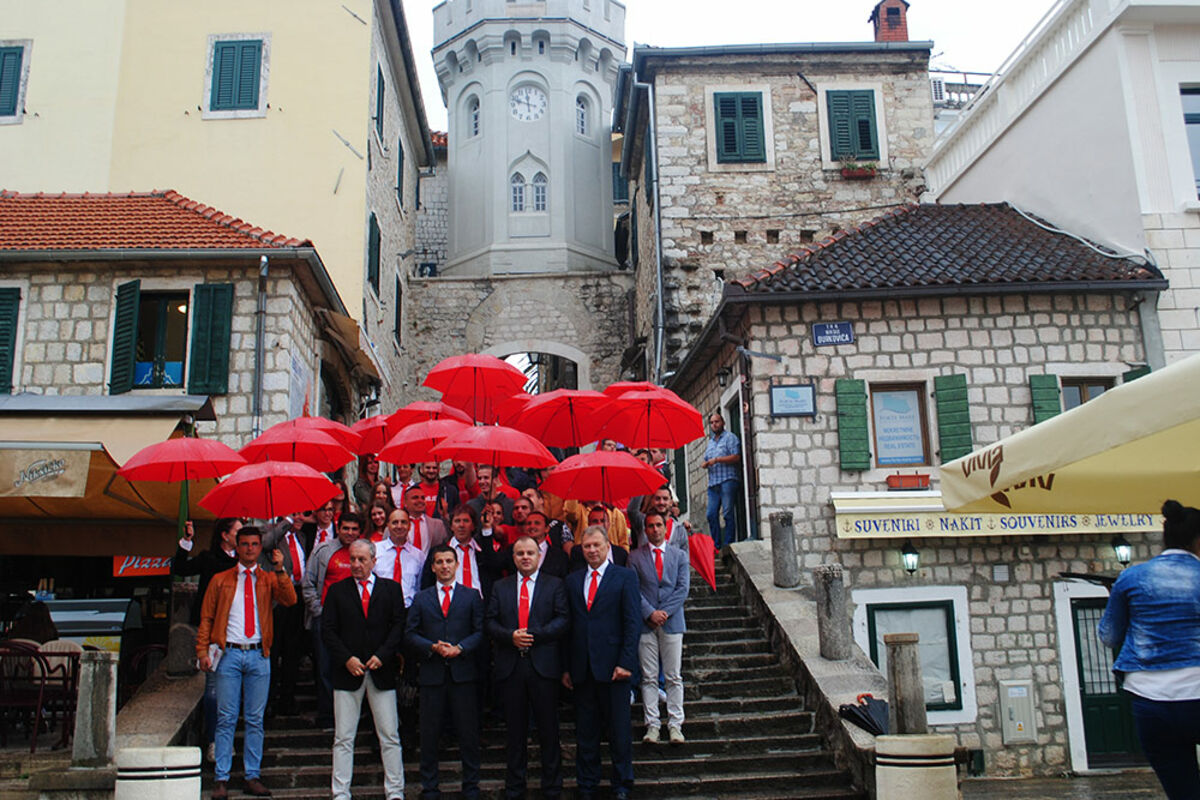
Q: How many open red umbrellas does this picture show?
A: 15